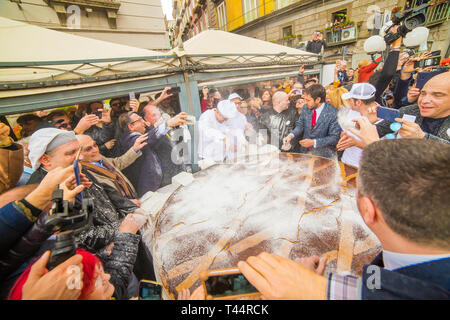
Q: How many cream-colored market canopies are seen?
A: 2